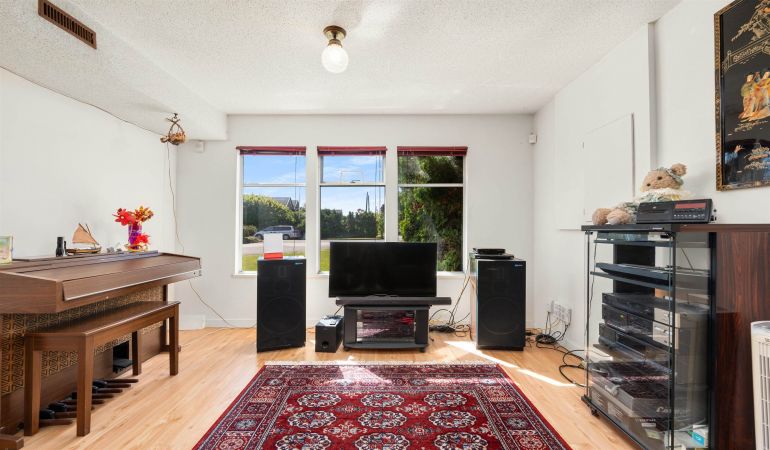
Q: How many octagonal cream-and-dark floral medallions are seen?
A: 9